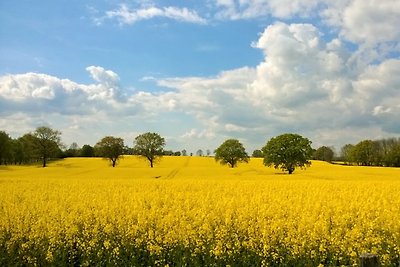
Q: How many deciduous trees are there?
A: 5